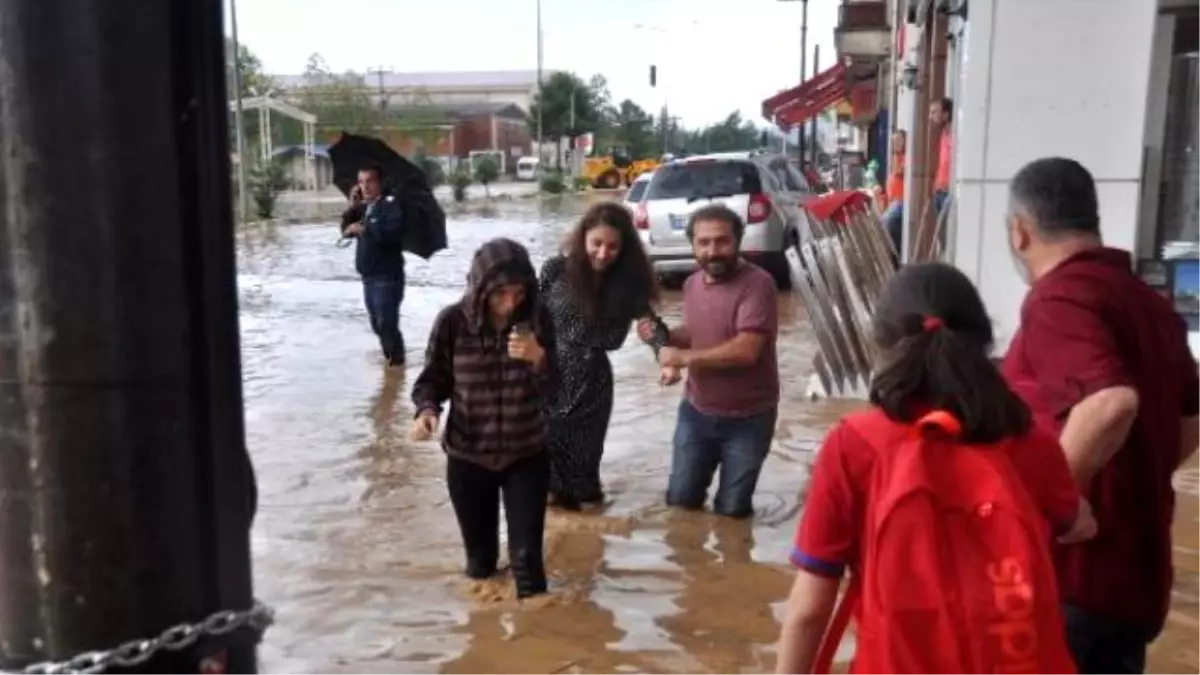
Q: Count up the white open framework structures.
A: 1